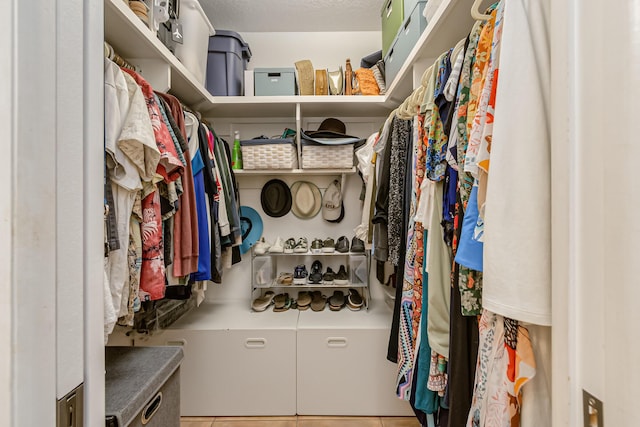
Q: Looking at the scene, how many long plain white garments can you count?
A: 1